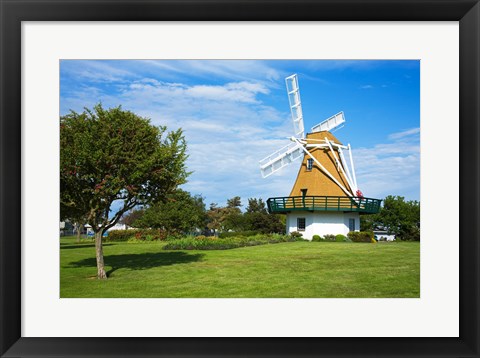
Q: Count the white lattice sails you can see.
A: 3